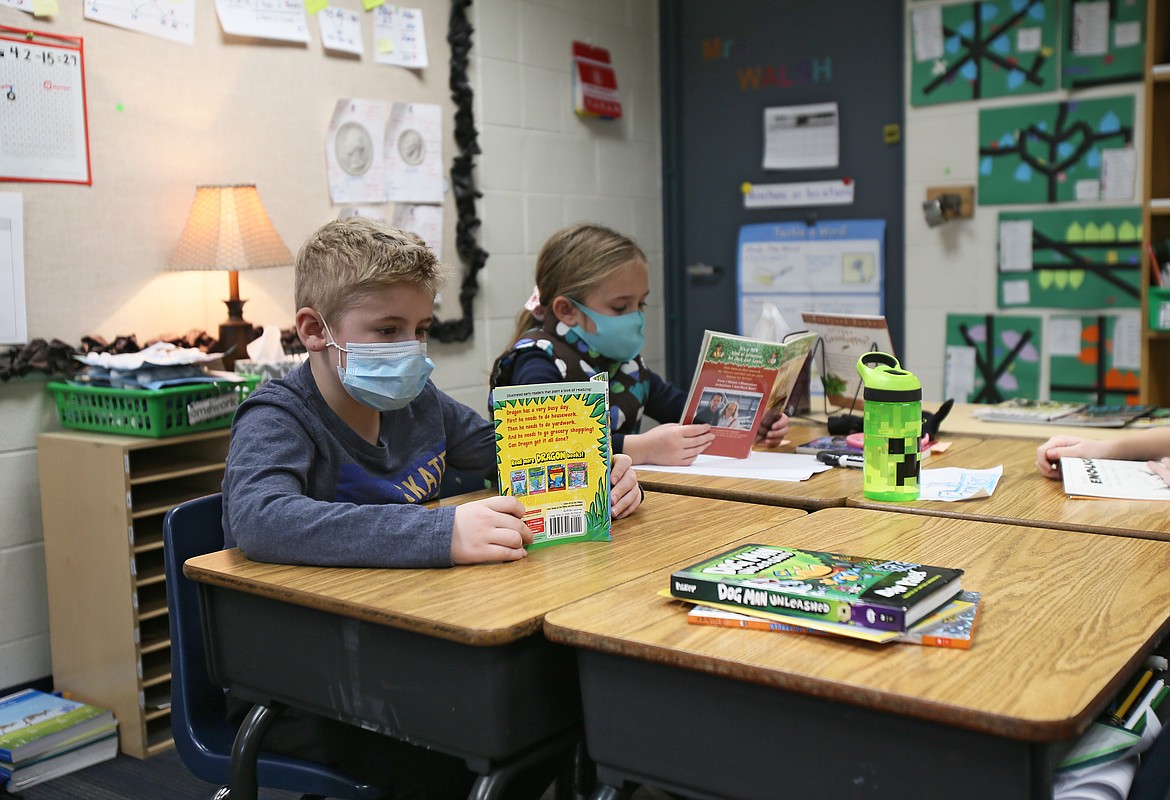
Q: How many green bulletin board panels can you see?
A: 6